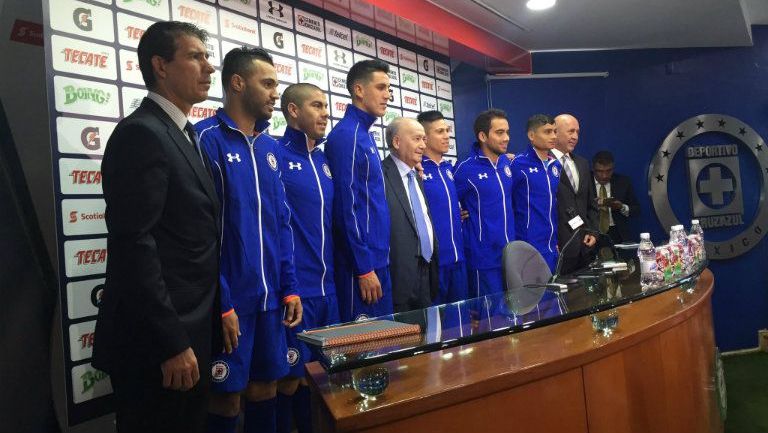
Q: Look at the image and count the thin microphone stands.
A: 1